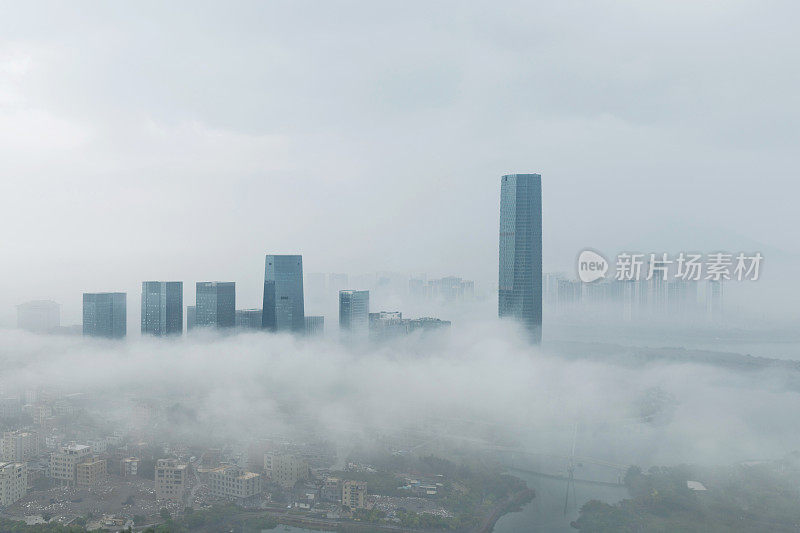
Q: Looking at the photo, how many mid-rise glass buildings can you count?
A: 5